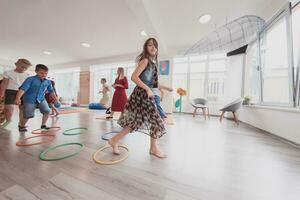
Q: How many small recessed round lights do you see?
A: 4